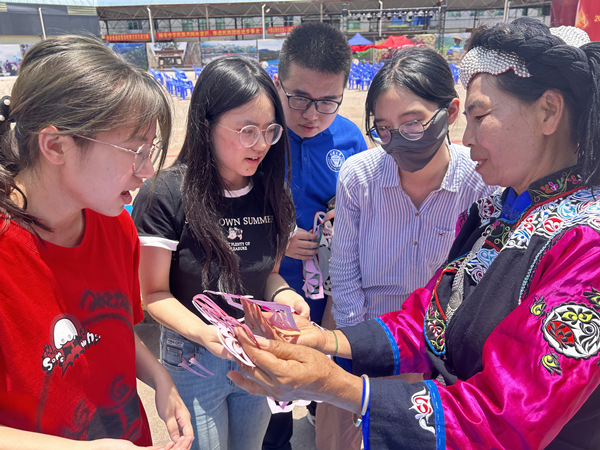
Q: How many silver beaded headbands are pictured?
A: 1